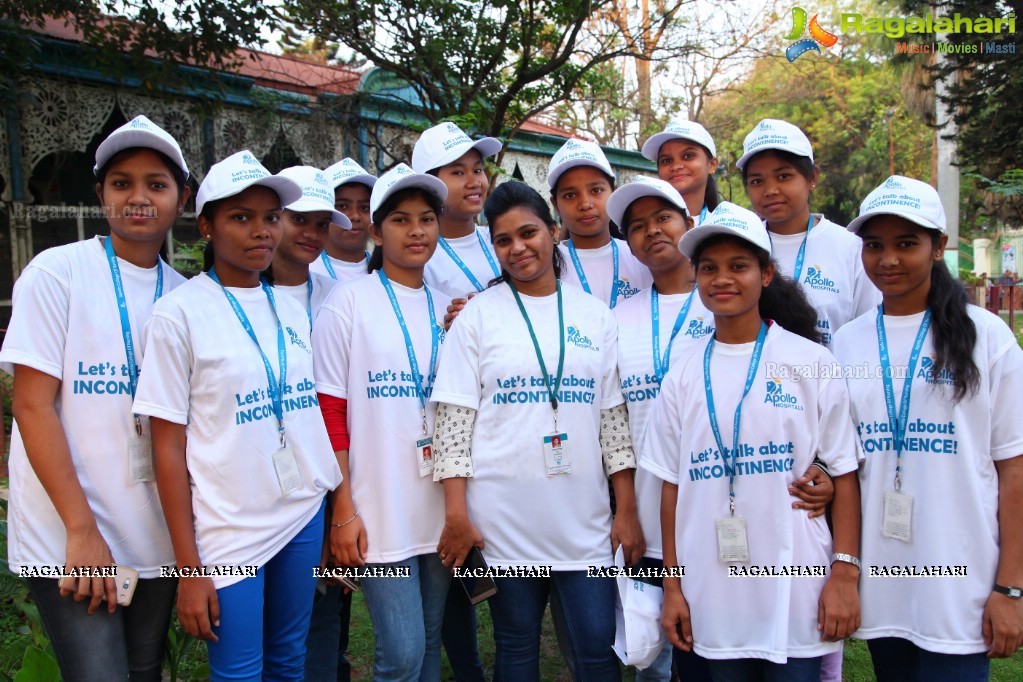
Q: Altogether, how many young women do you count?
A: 13